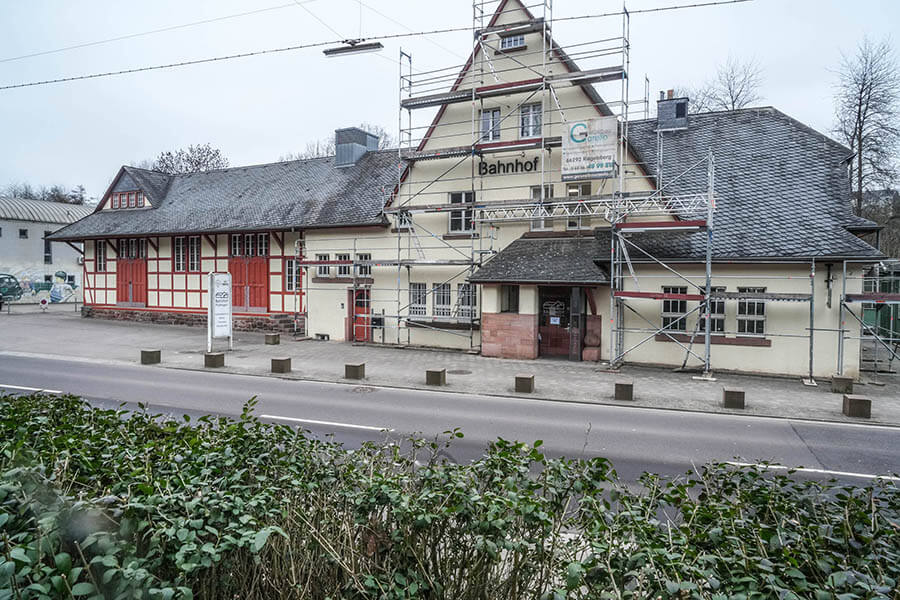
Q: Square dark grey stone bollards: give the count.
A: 11